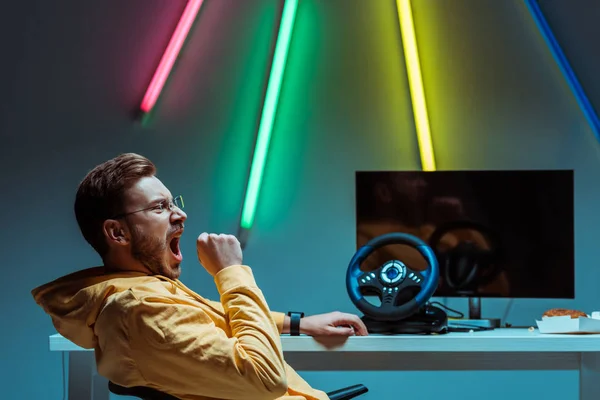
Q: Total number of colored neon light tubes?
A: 4